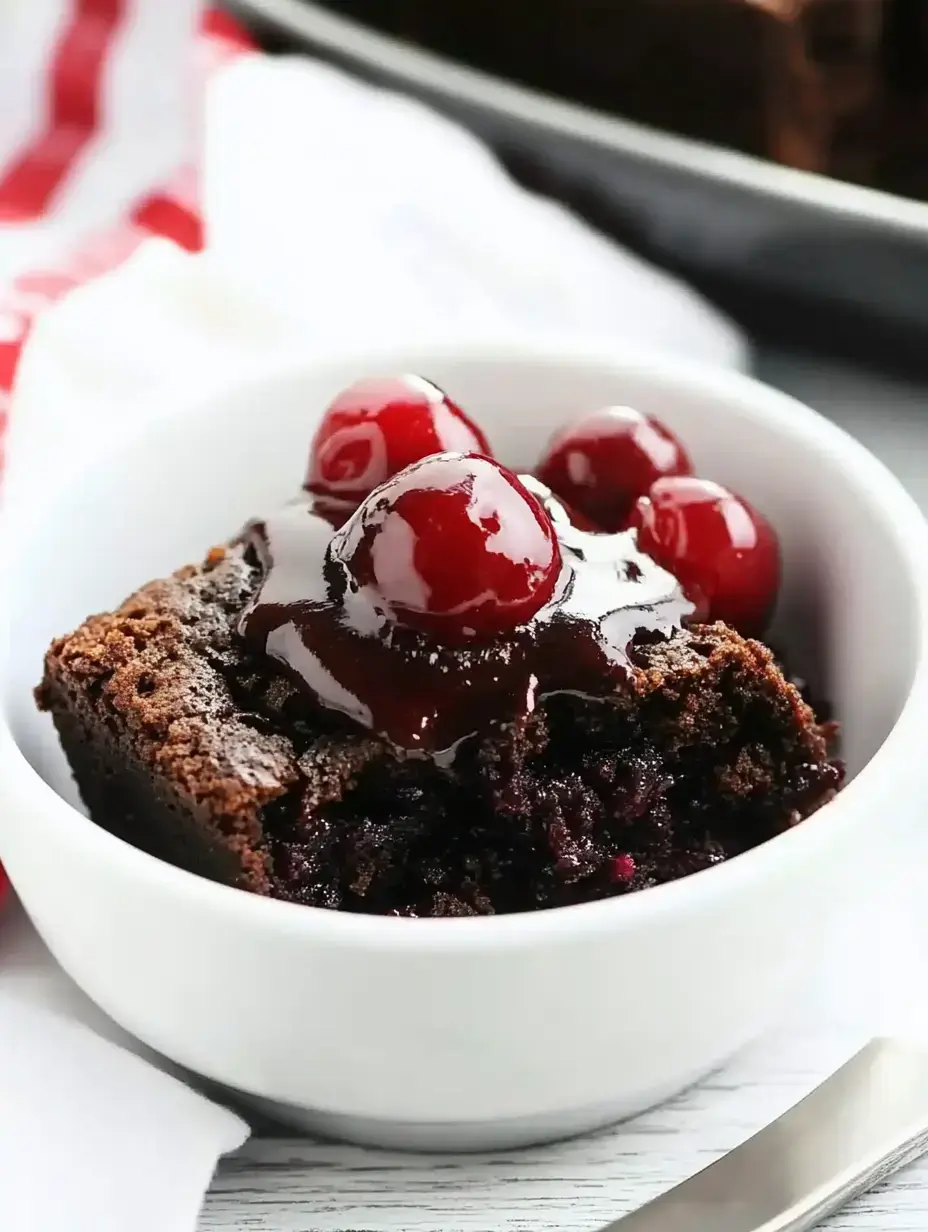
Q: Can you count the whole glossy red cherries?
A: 4